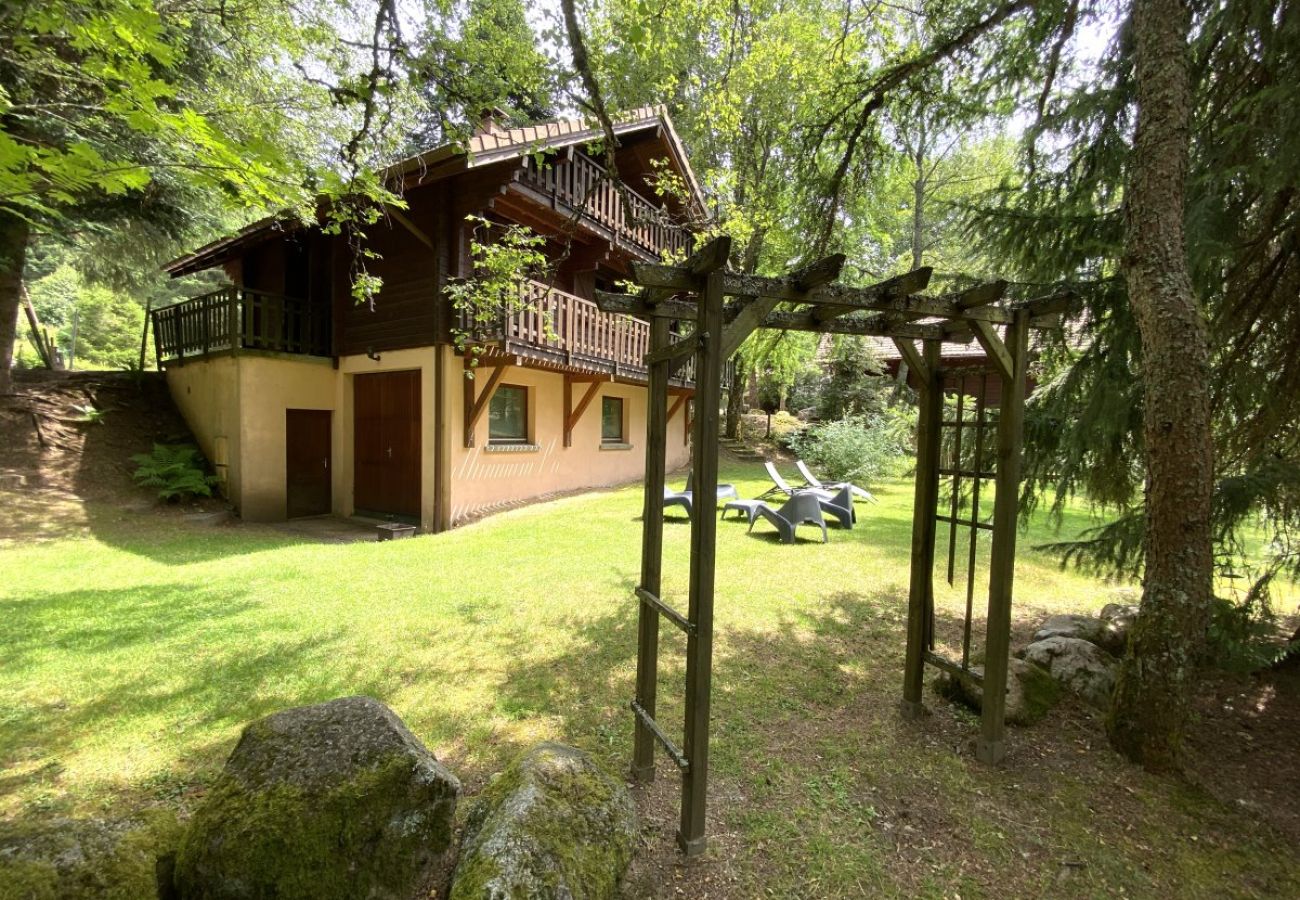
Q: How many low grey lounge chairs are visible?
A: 4